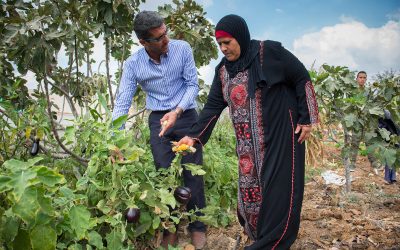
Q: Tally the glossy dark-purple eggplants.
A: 3